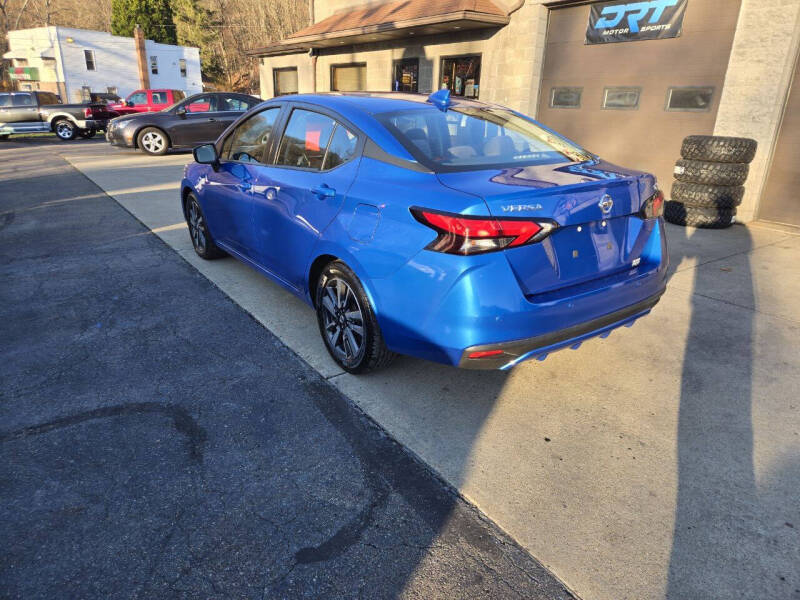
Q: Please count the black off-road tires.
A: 4